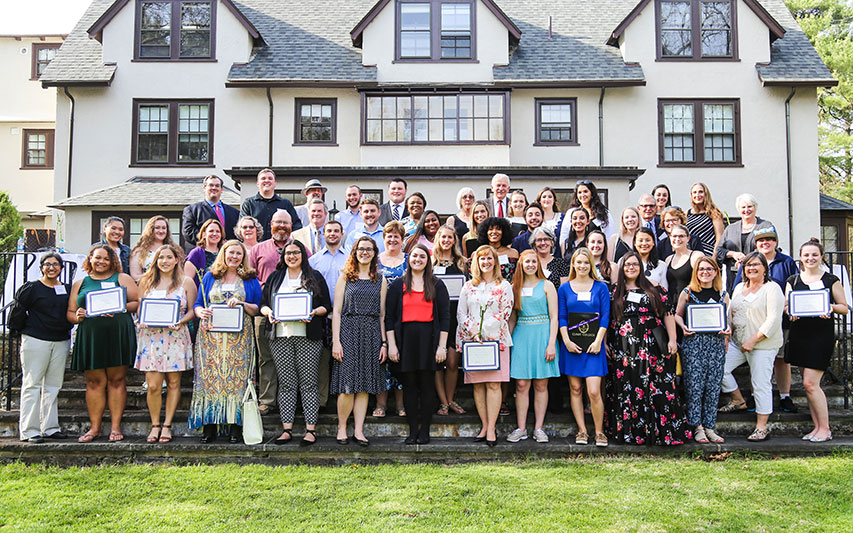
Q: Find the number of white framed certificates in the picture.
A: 8